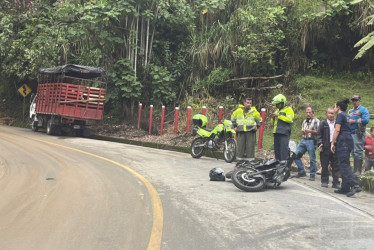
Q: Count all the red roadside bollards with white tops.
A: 8